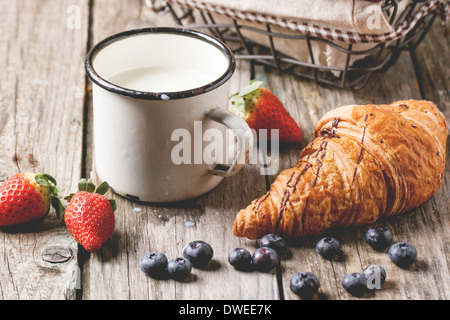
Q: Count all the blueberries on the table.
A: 12